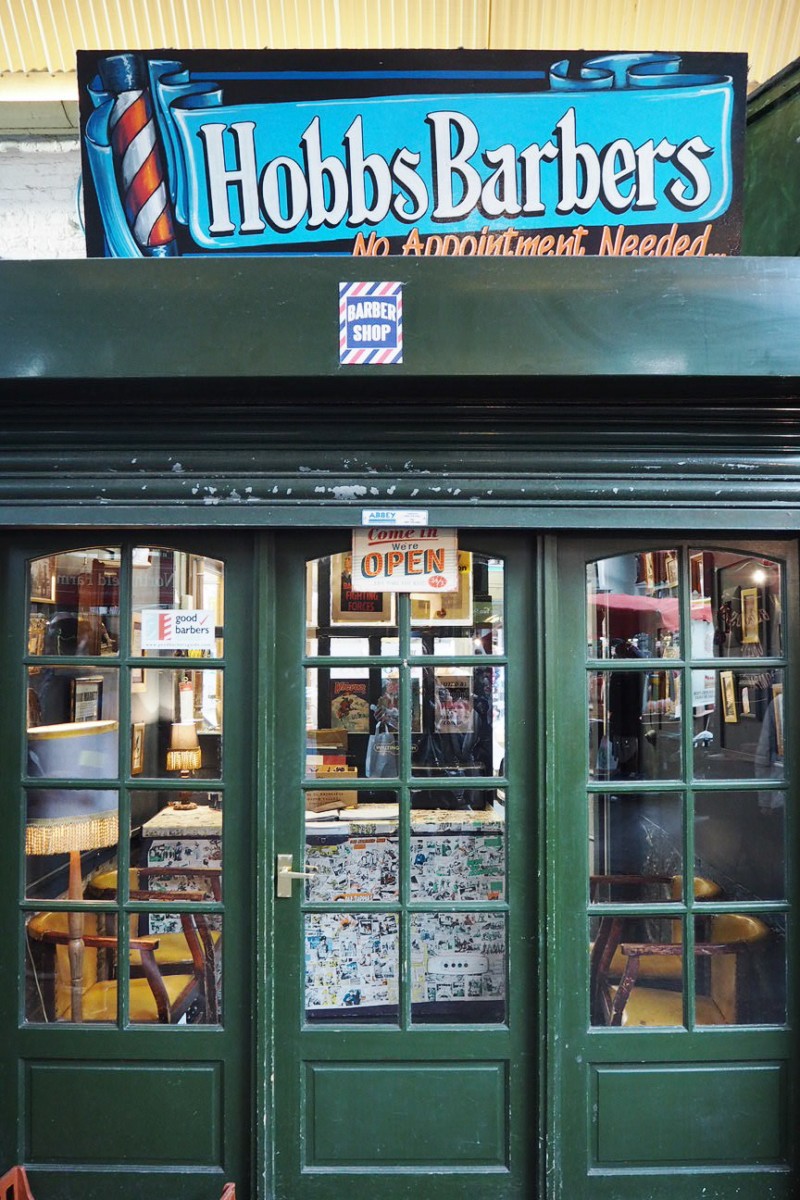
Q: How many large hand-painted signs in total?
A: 1